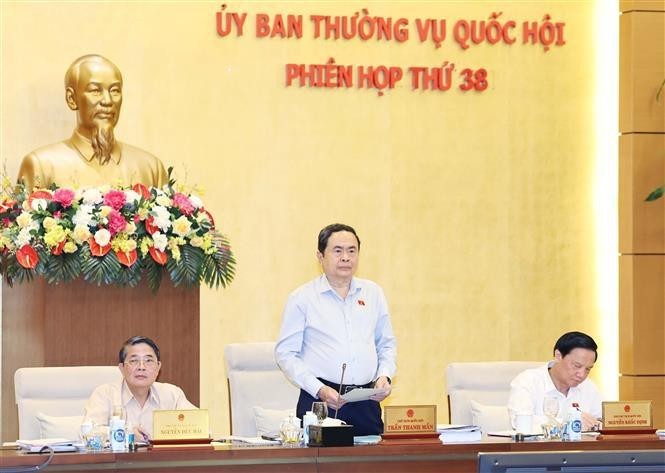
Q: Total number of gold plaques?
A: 3